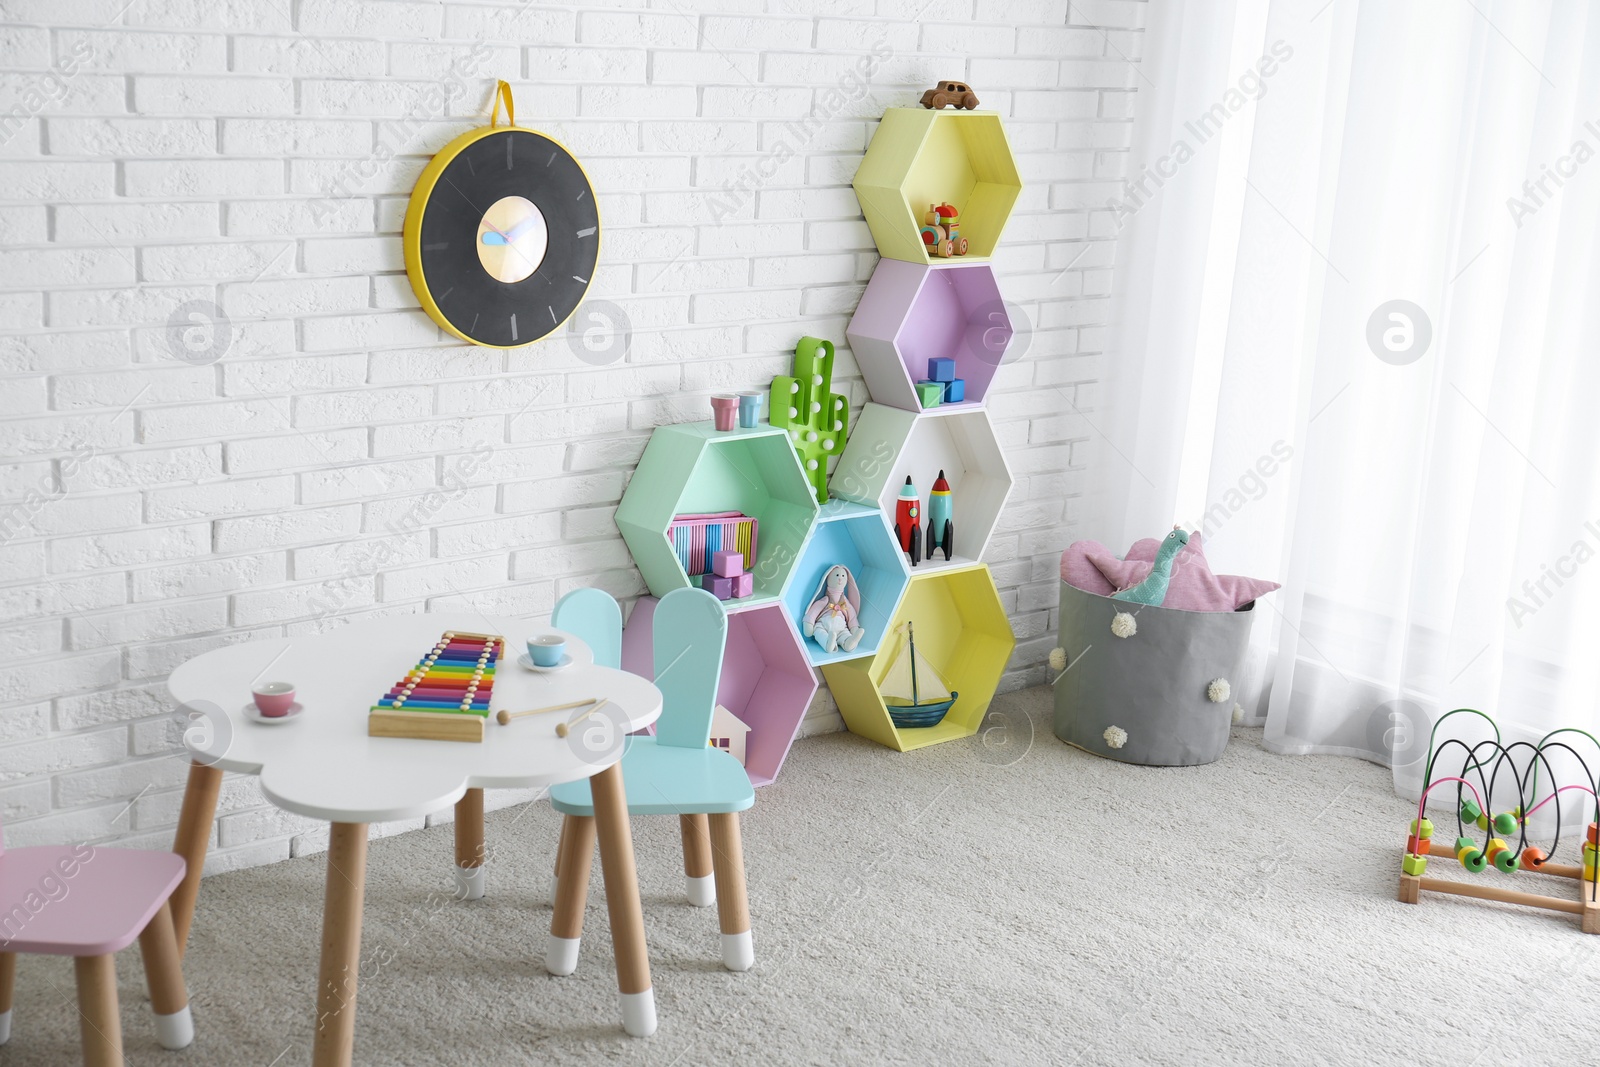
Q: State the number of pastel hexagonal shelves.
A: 7